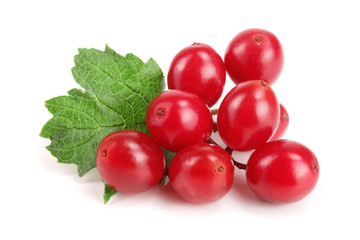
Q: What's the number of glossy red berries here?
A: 8